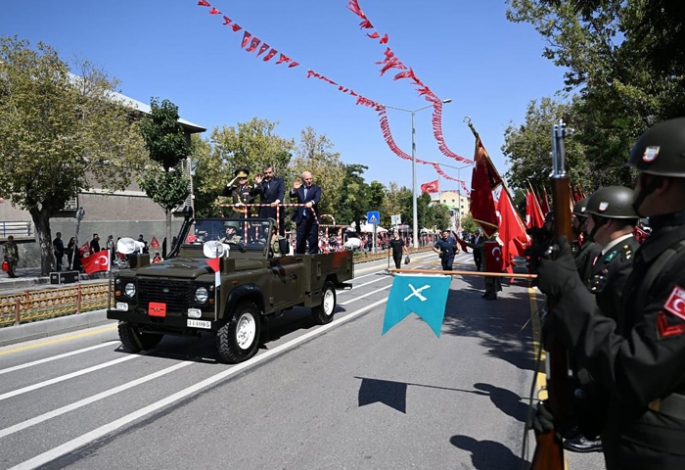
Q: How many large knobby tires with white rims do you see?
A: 2